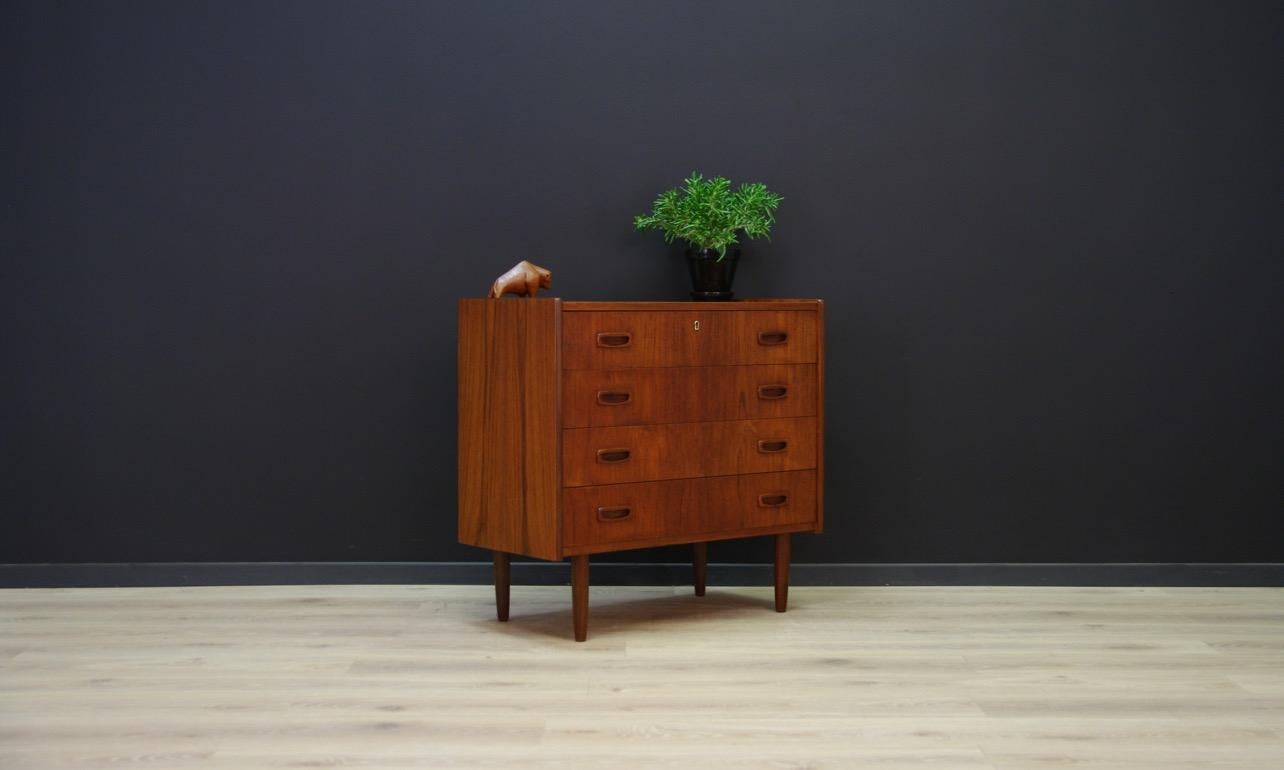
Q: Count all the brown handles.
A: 8